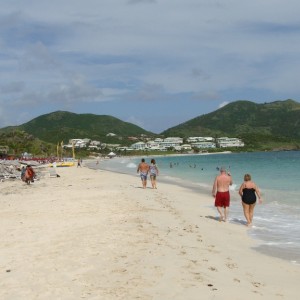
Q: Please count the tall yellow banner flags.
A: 3